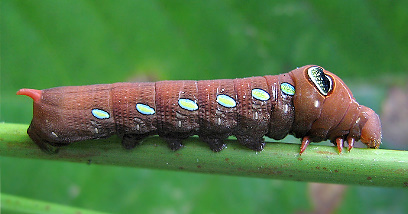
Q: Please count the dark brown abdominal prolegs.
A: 4